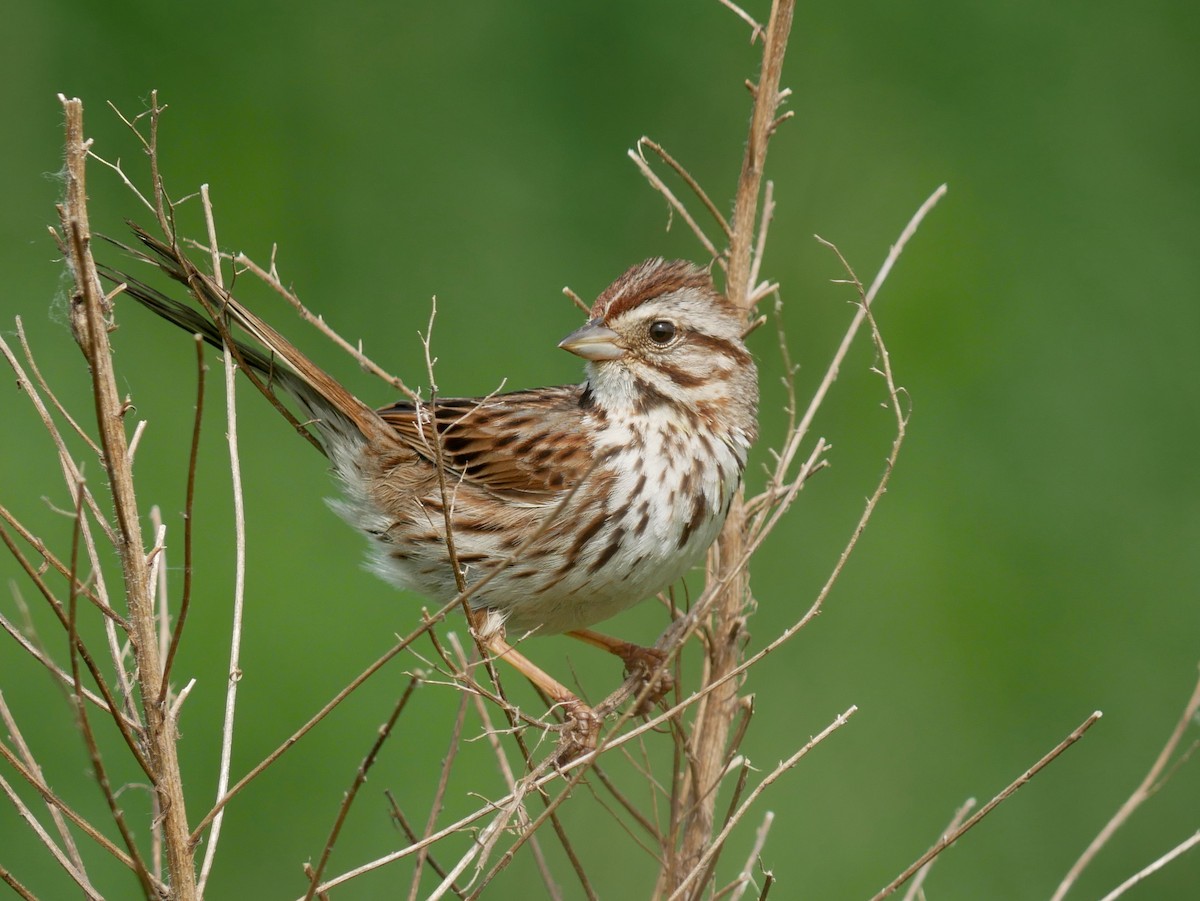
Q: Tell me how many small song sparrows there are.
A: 1